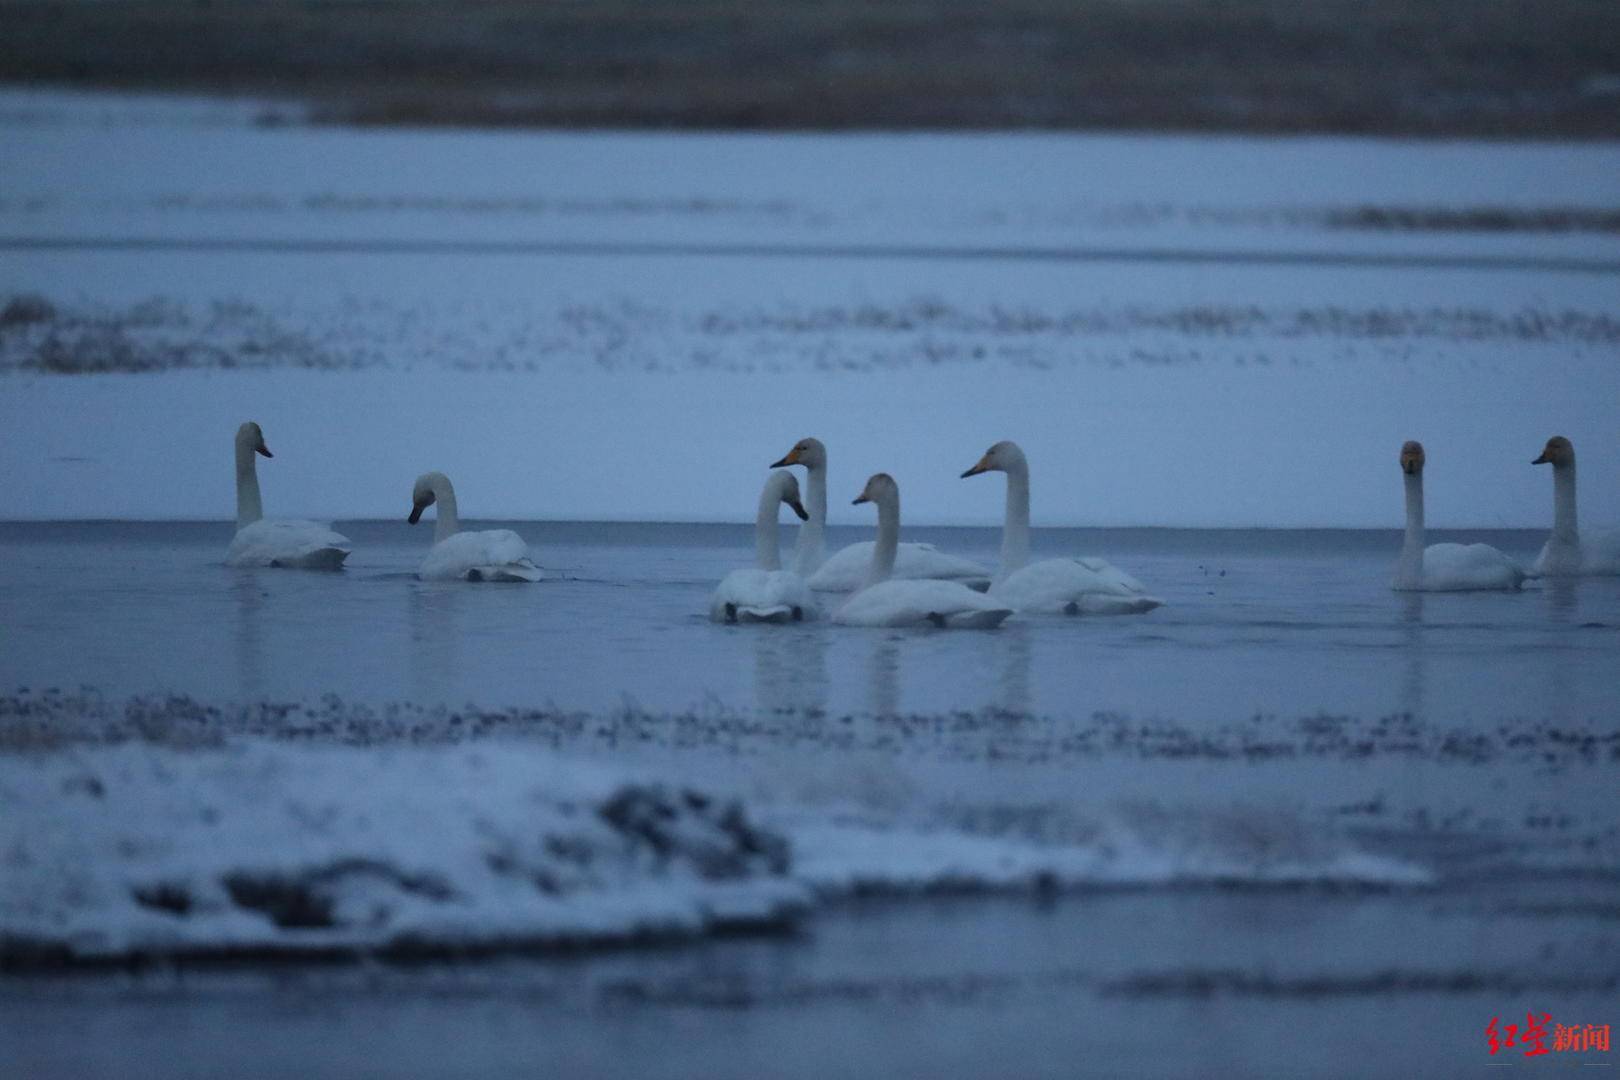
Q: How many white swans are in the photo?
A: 8